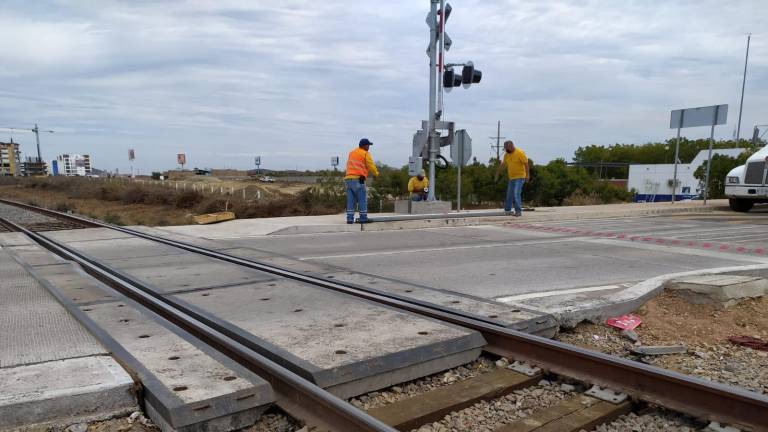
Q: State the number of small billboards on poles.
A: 4